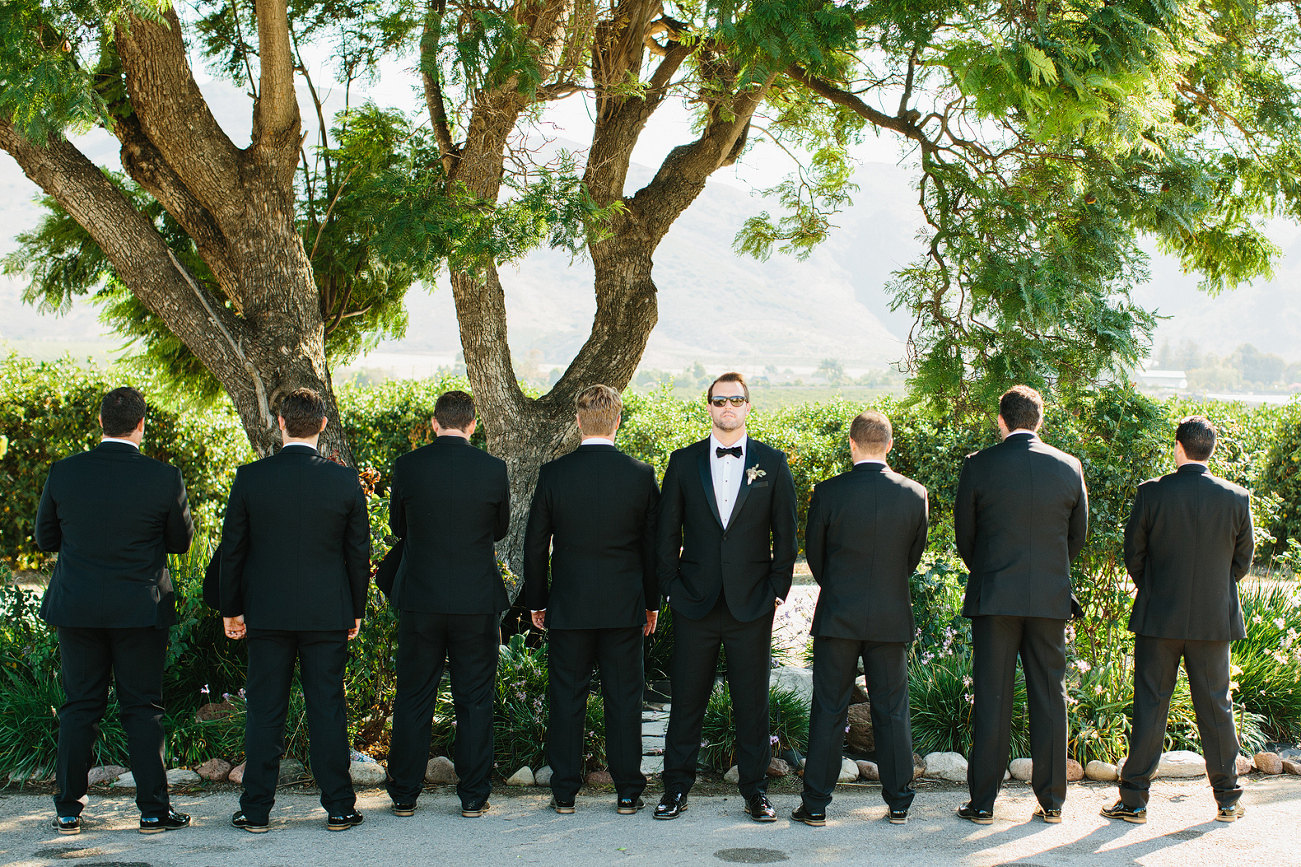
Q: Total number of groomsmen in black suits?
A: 7